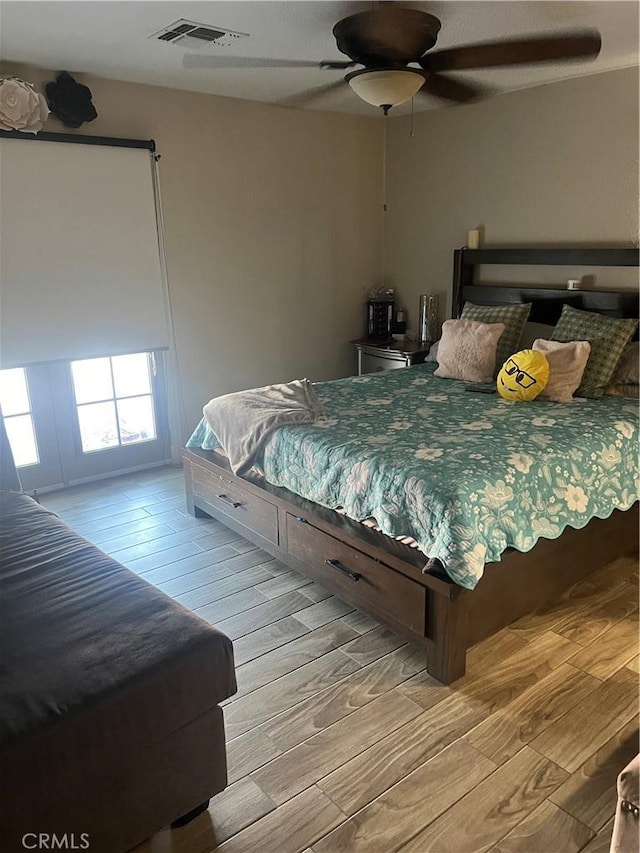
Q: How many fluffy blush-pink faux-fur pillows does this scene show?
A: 2